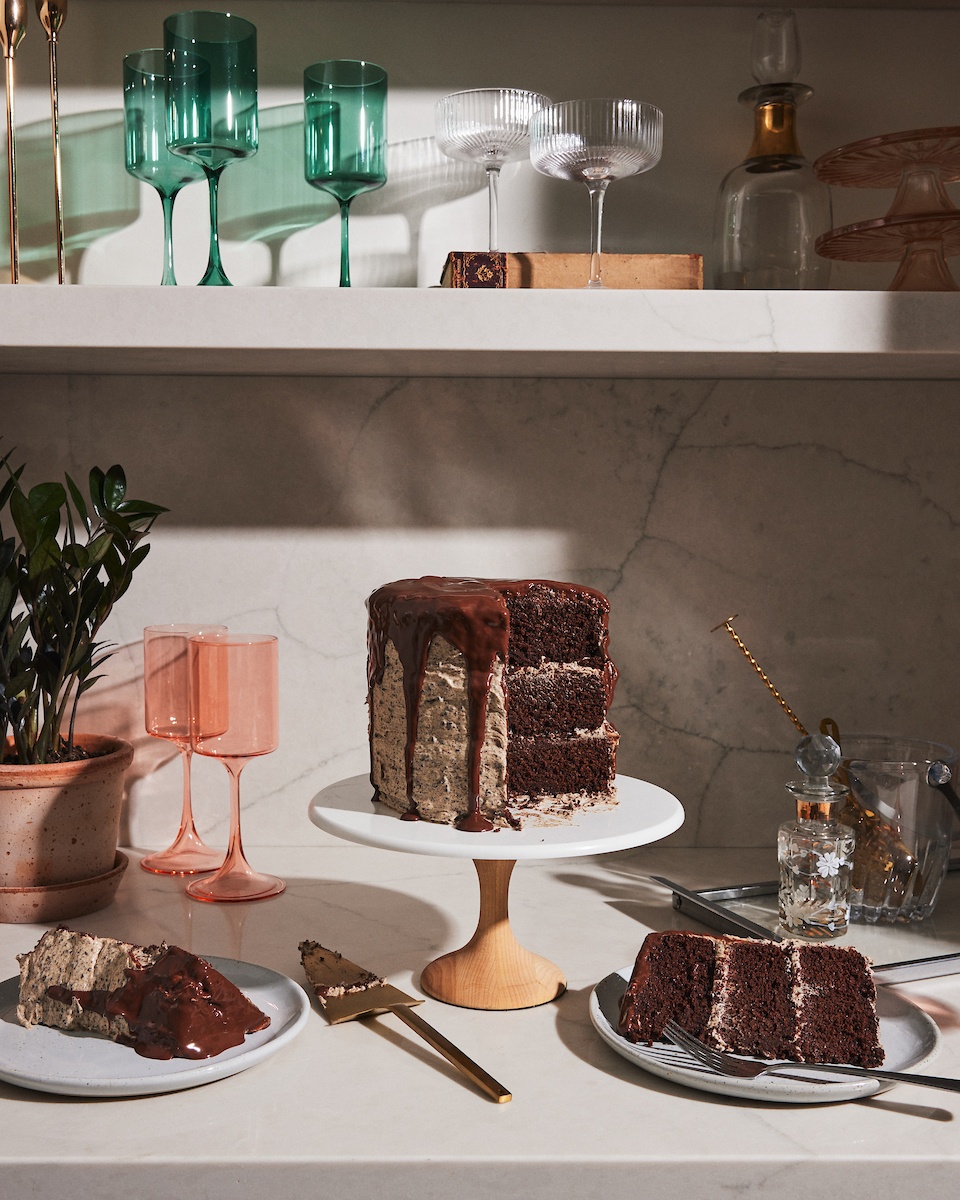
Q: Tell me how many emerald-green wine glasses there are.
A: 3